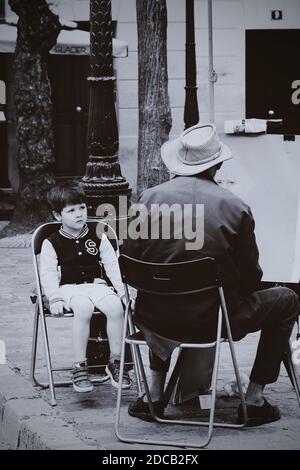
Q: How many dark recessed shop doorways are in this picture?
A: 2